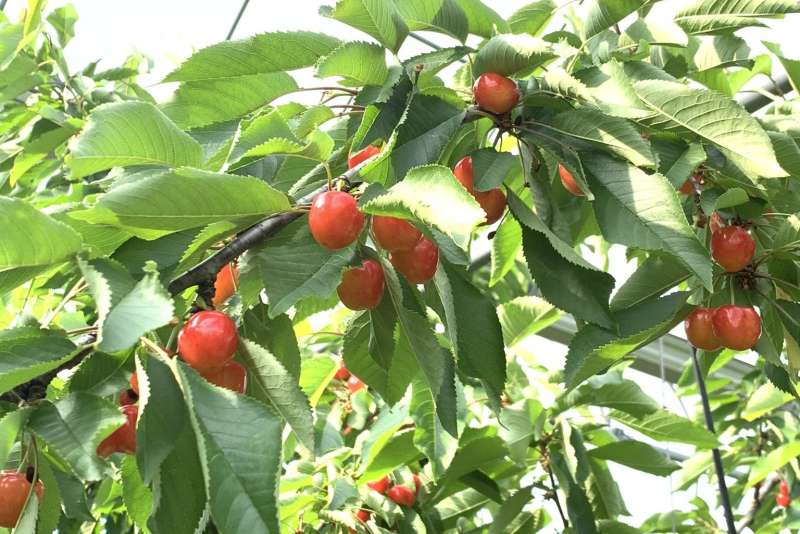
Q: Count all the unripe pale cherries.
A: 0